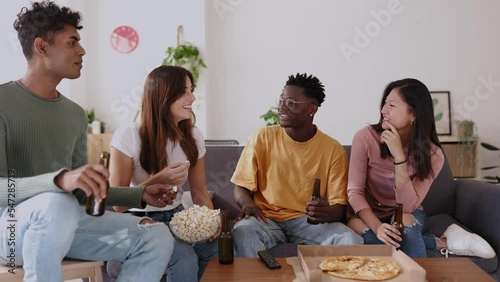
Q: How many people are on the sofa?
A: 3